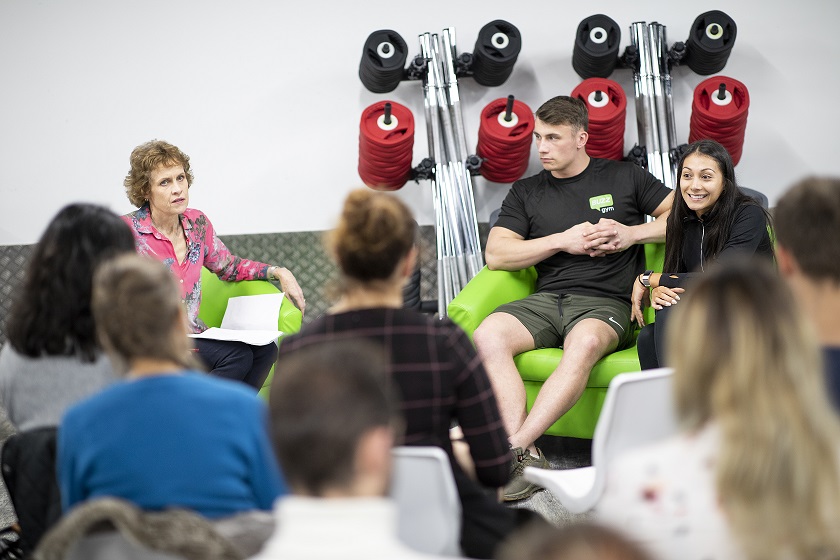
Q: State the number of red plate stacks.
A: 4